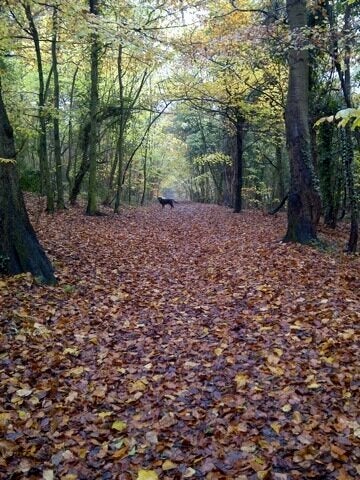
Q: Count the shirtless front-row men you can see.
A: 0